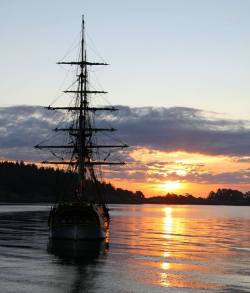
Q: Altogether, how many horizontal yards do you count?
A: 6